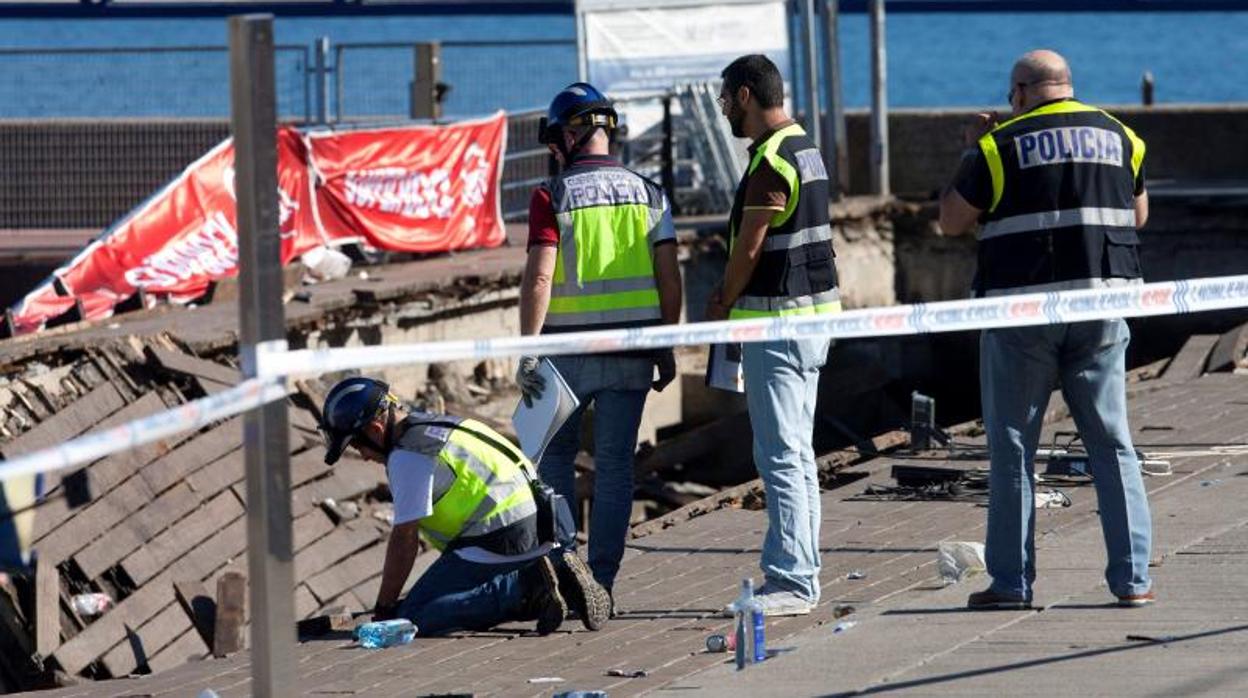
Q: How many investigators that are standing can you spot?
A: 3